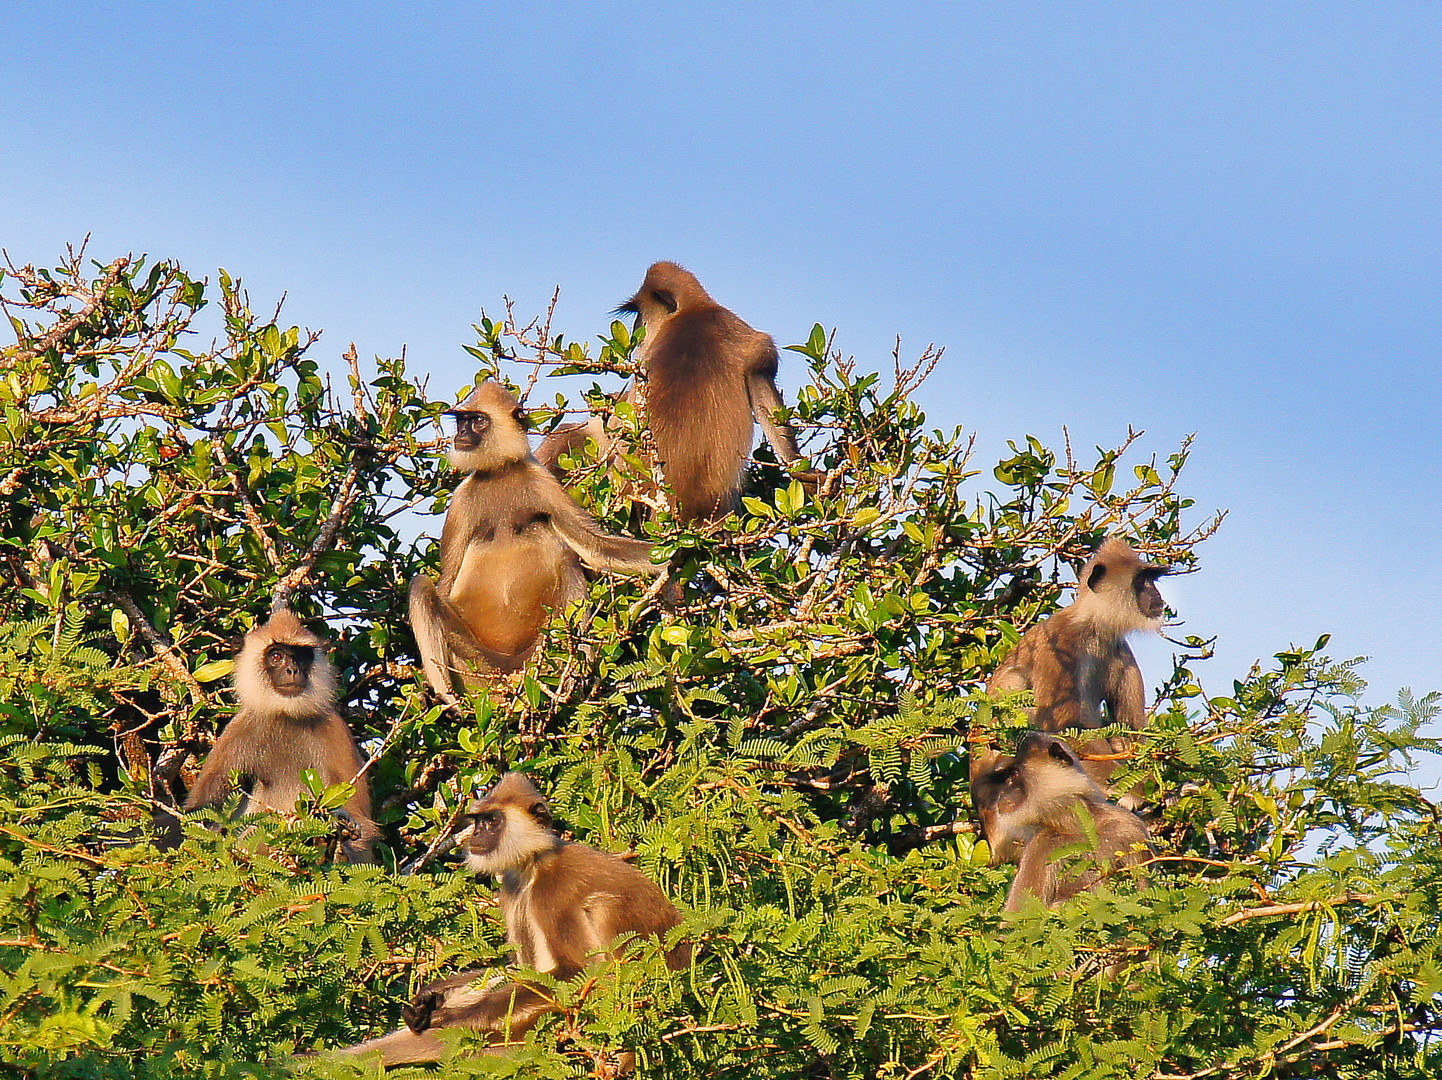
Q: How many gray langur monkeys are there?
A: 6